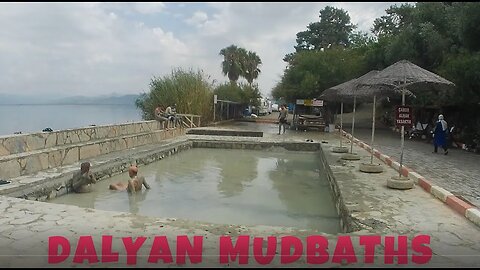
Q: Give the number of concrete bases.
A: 4